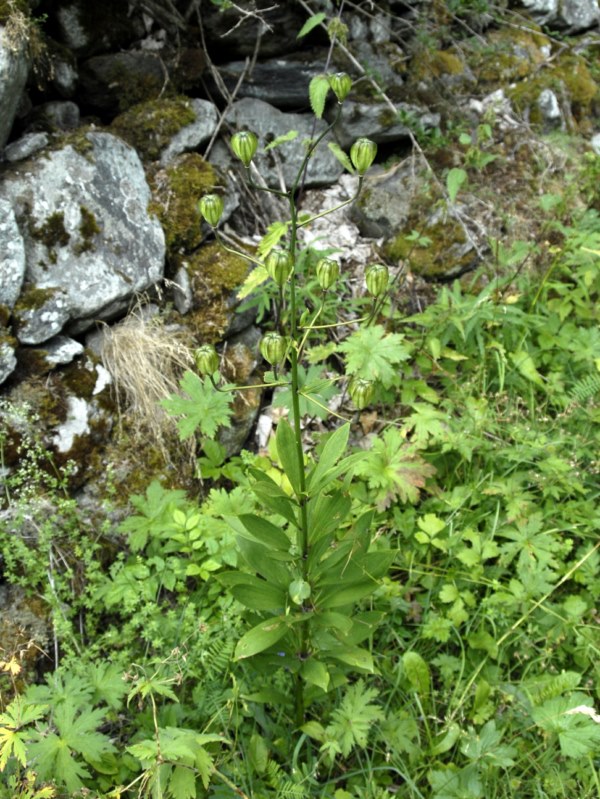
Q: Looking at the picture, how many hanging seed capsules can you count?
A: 10